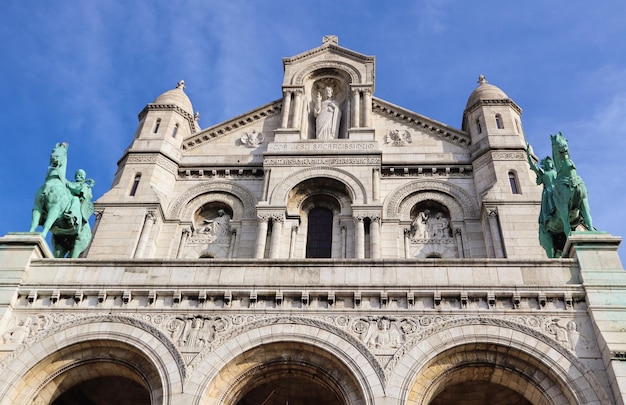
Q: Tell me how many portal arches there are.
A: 3